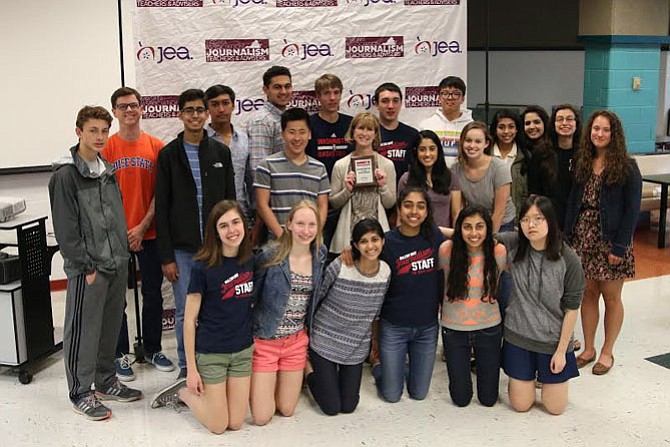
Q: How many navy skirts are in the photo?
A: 1